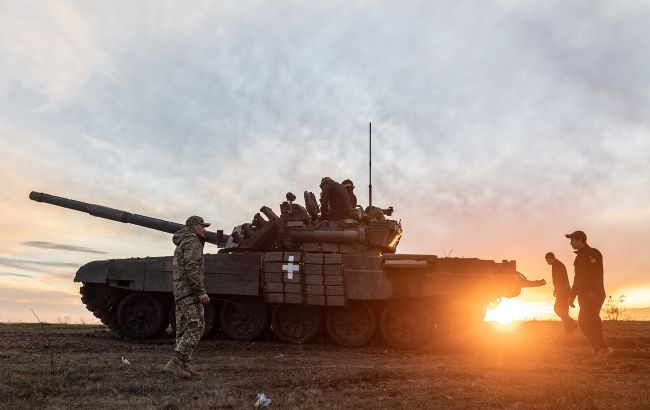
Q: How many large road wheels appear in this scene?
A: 6